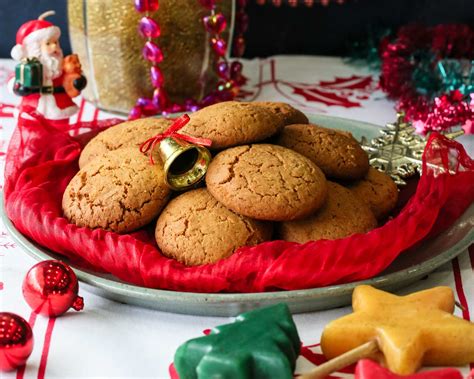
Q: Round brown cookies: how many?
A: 9